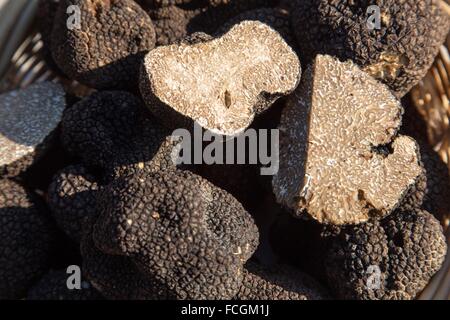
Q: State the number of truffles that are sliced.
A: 3